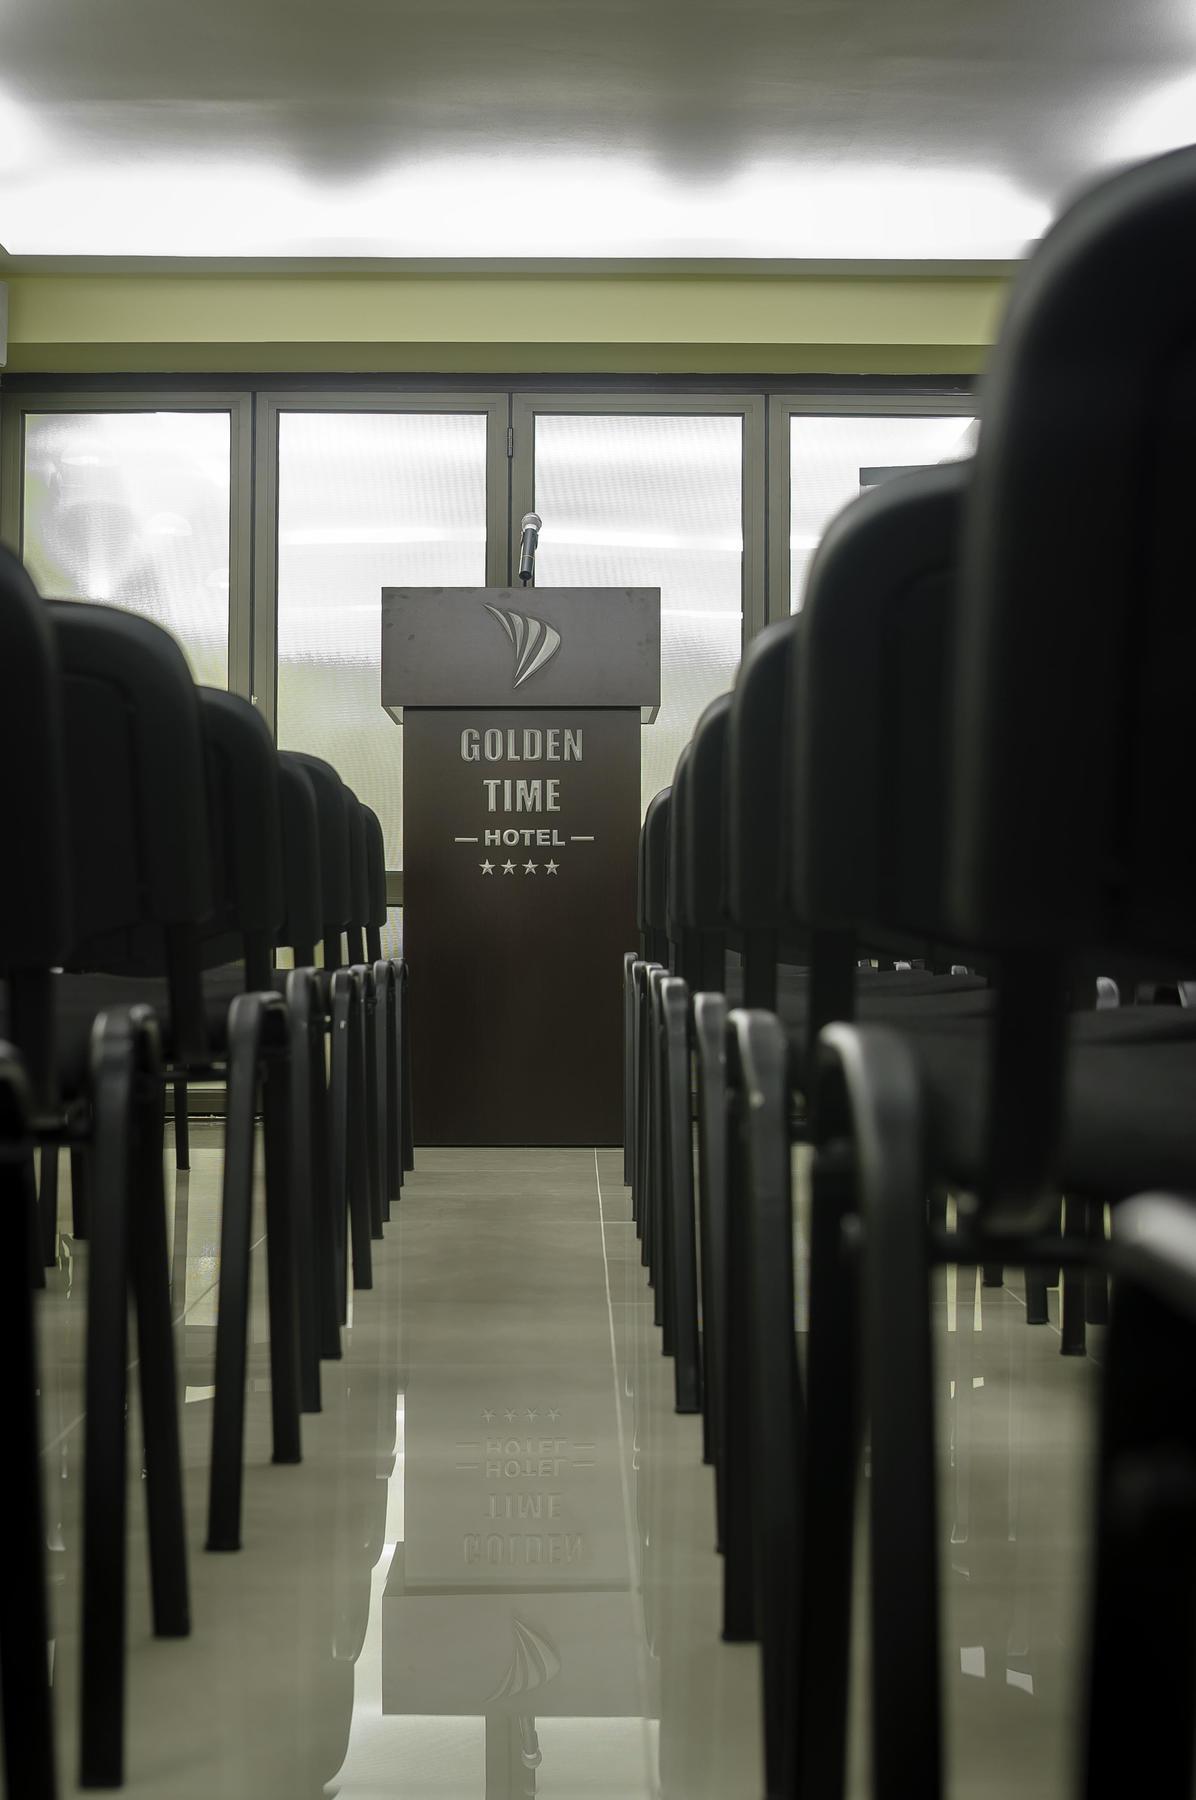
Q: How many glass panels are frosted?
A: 4